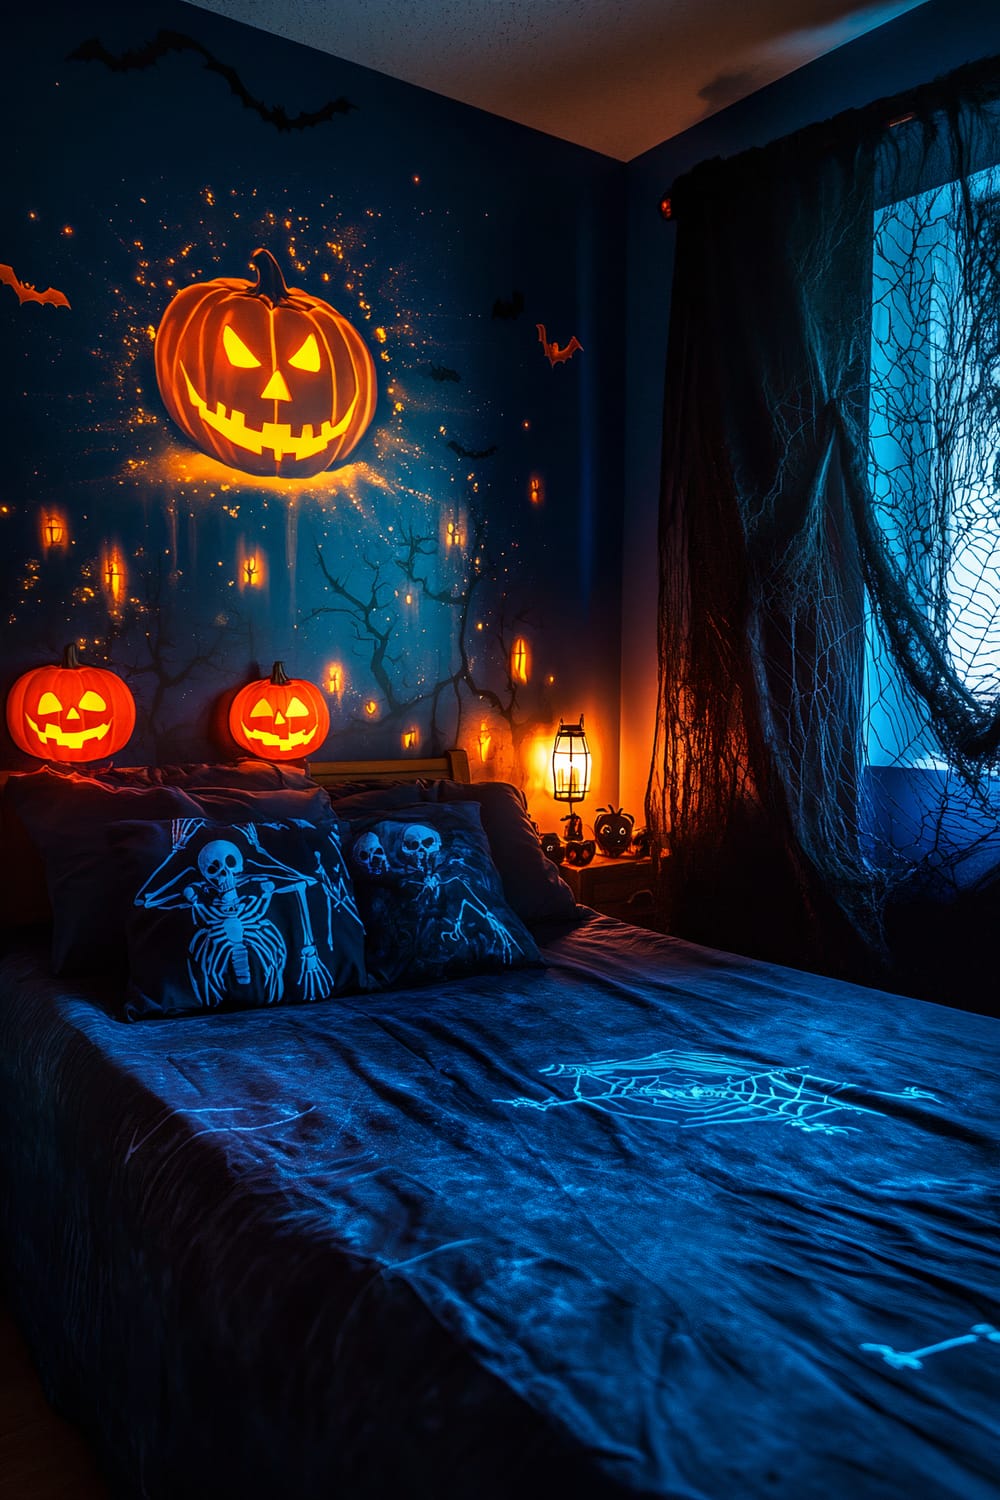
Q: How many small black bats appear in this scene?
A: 3